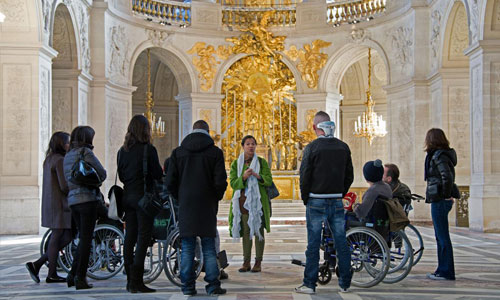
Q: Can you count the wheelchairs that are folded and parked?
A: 0